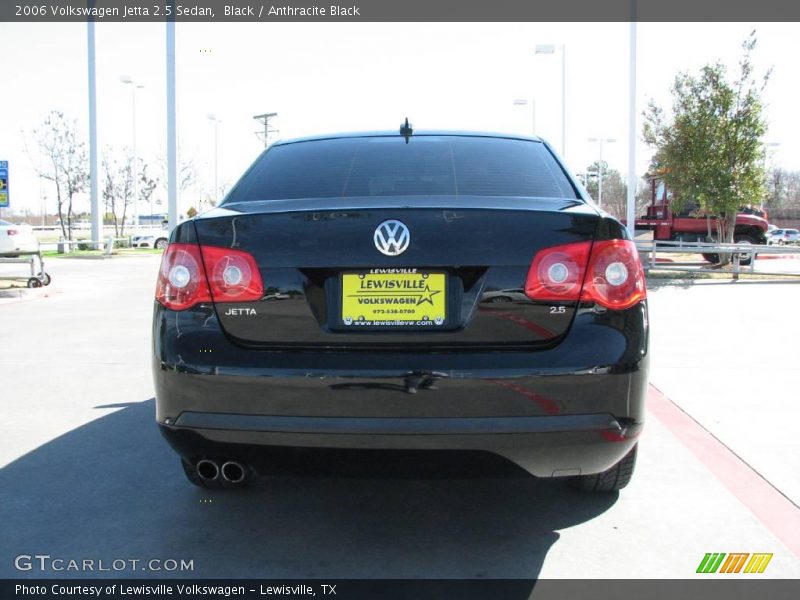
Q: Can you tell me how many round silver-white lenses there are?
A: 4